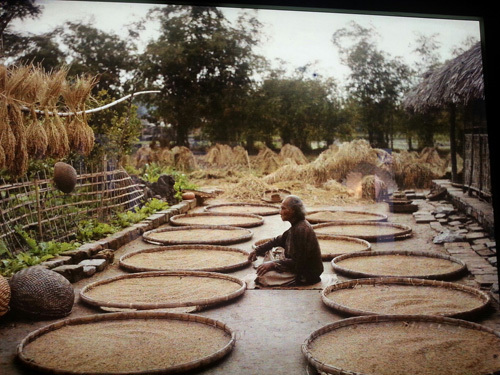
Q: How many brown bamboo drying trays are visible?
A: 12